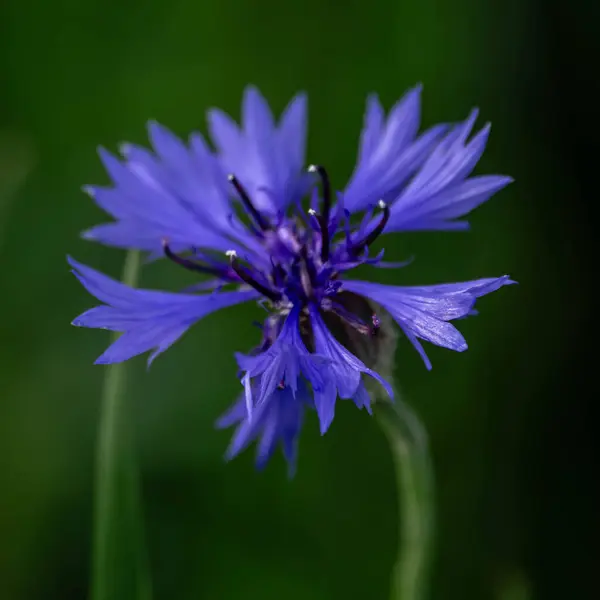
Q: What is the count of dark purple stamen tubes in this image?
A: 6